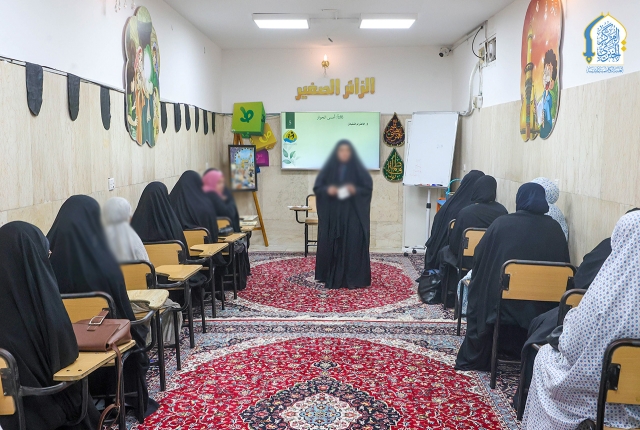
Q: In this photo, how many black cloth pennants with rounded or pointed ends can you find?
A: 9